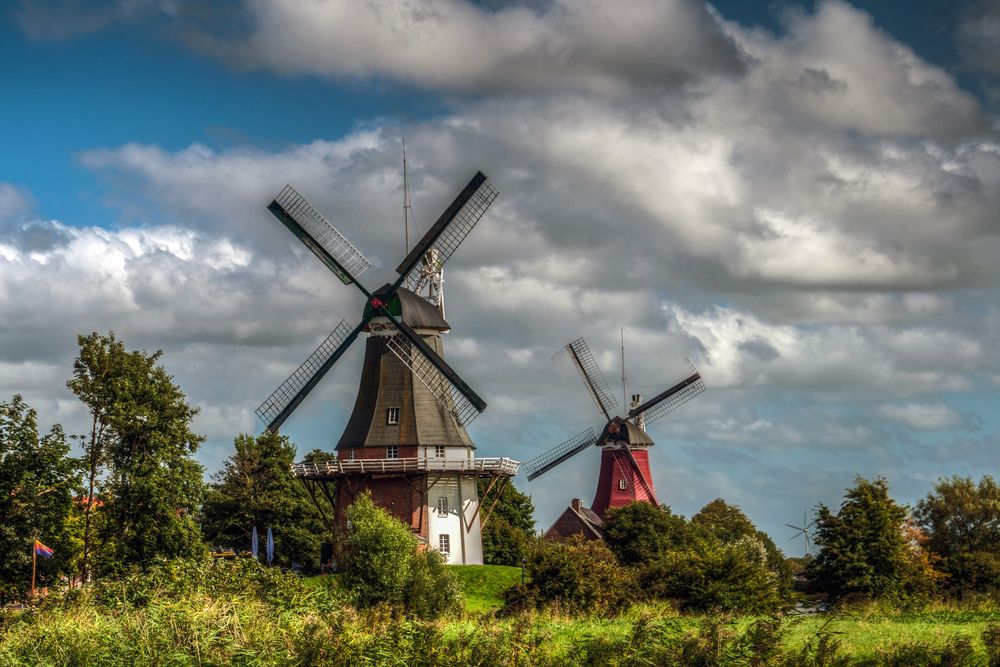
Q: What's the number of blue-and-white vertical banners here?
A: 2